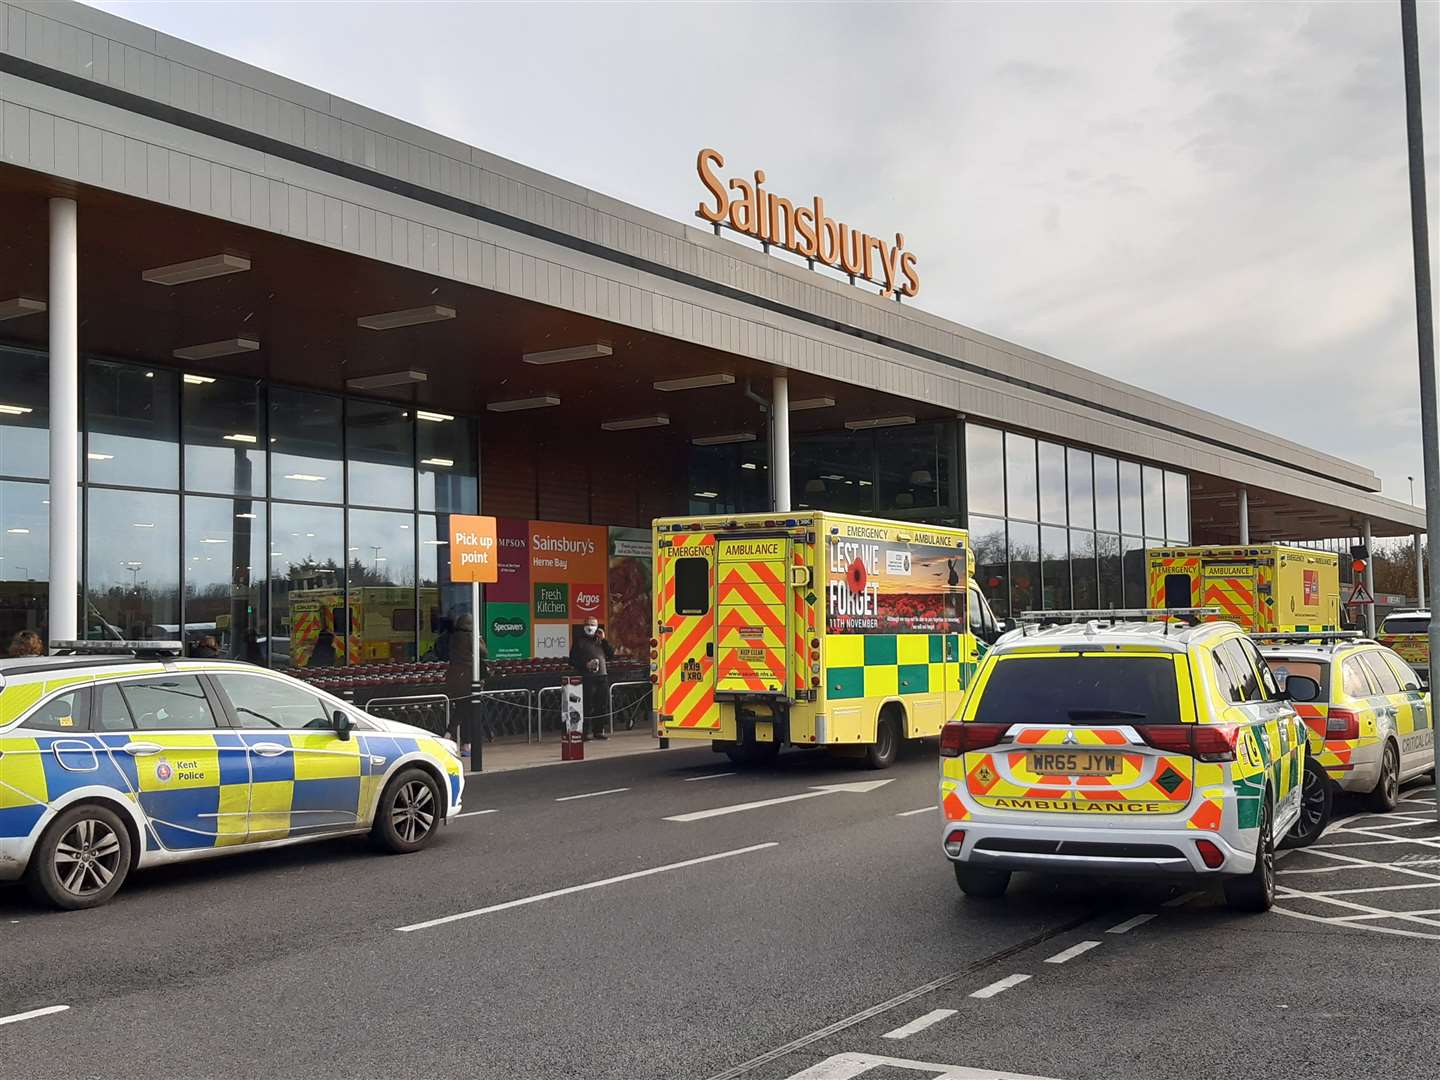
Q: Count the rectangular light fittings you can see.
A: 12